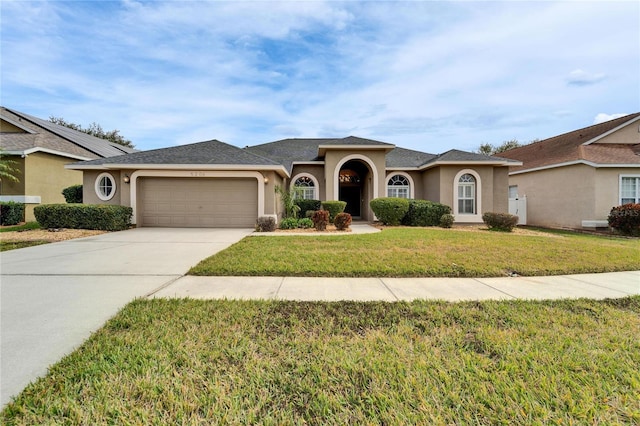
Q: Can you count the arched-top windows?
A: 3